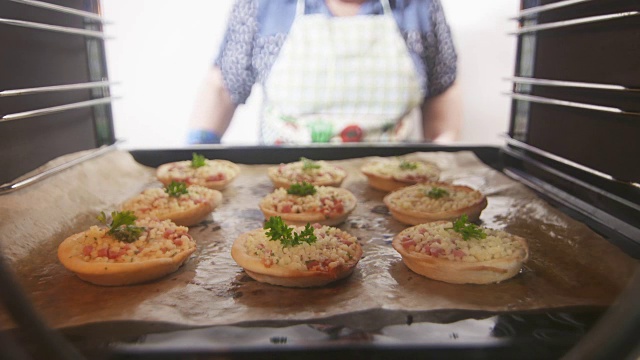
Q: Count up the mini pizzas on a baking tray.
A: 9